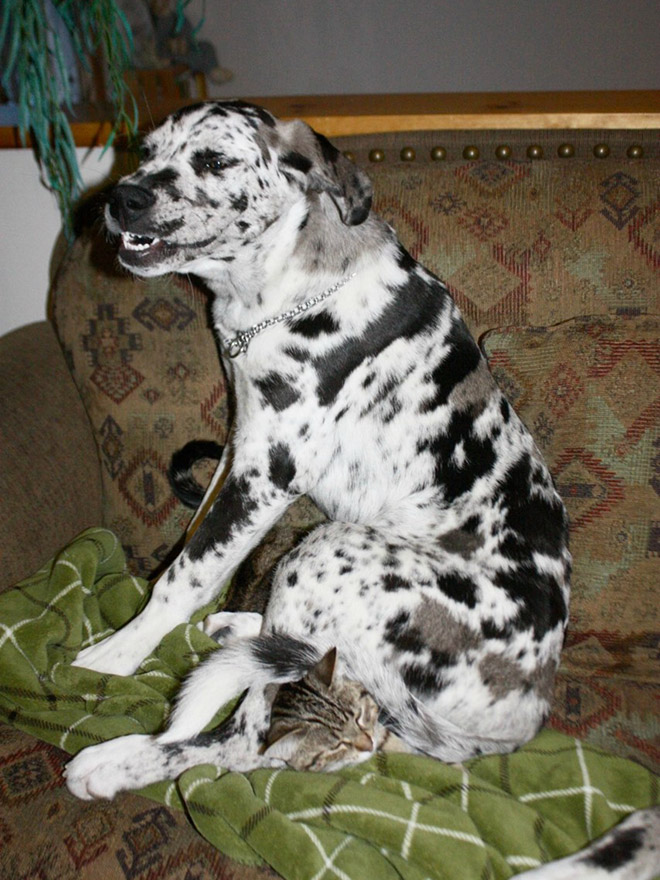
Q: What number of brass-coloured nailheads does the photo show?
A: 10